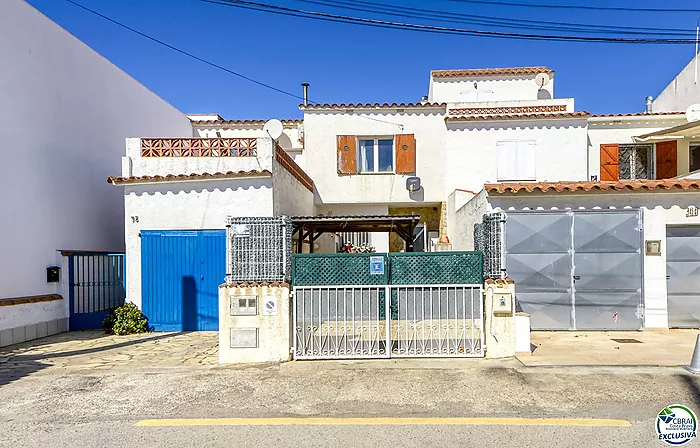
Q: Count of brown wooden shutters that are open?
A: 4